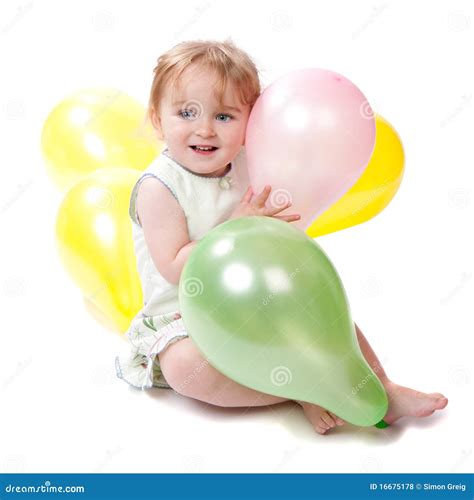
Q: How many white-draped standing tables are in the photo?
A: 0